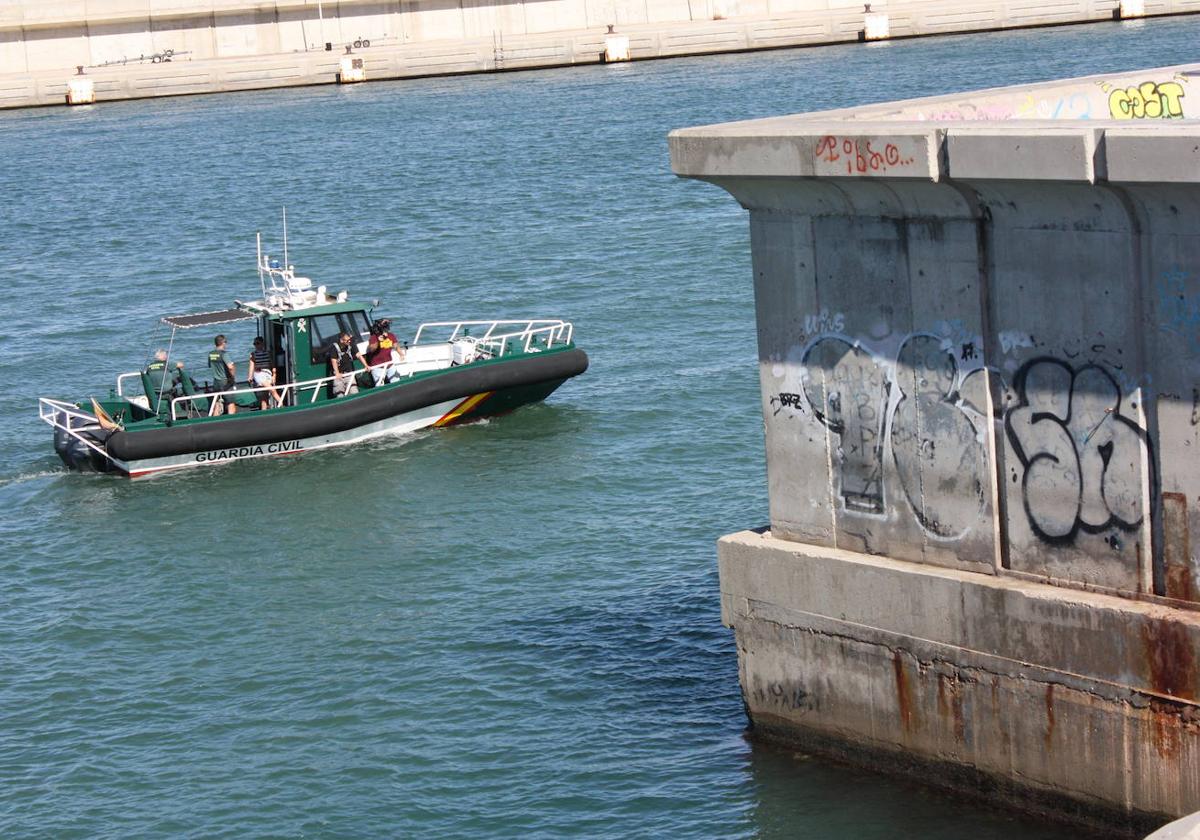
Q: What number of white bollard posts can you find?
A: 5